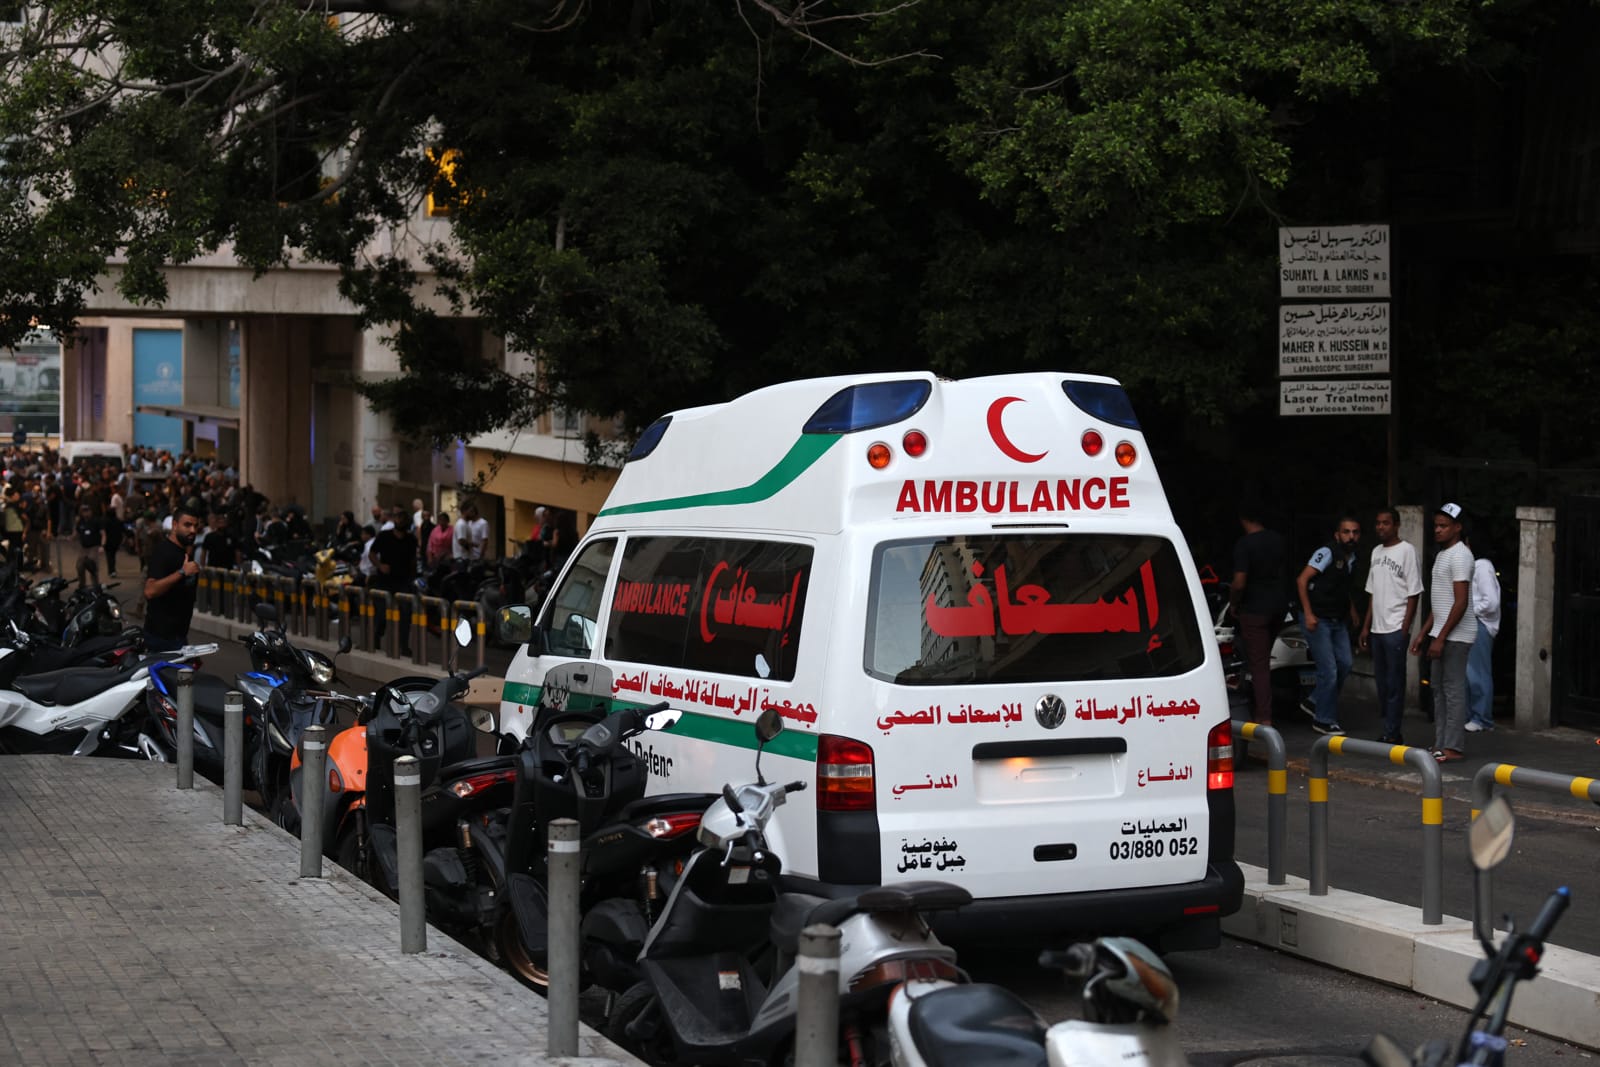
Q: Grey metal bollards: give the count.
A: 6